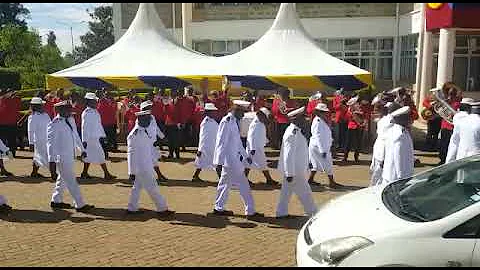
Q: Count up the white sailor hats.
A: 14